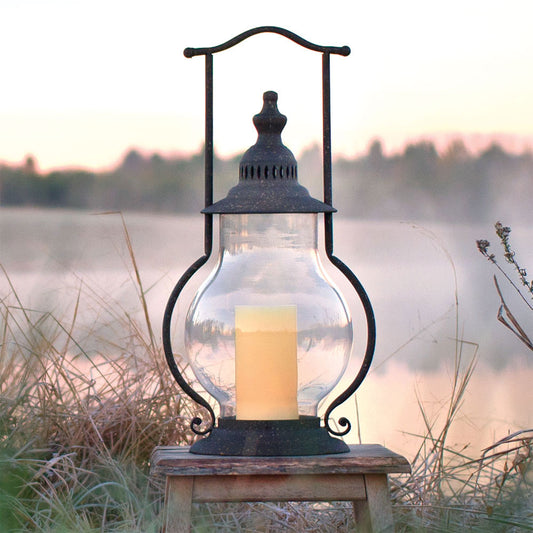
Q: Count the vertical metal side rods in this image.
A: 2